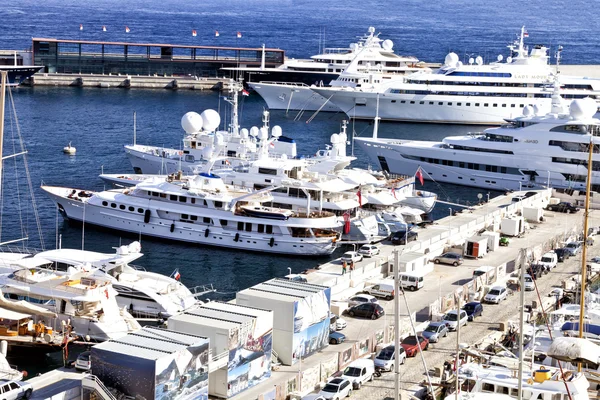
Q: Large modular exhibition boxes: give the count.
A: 3